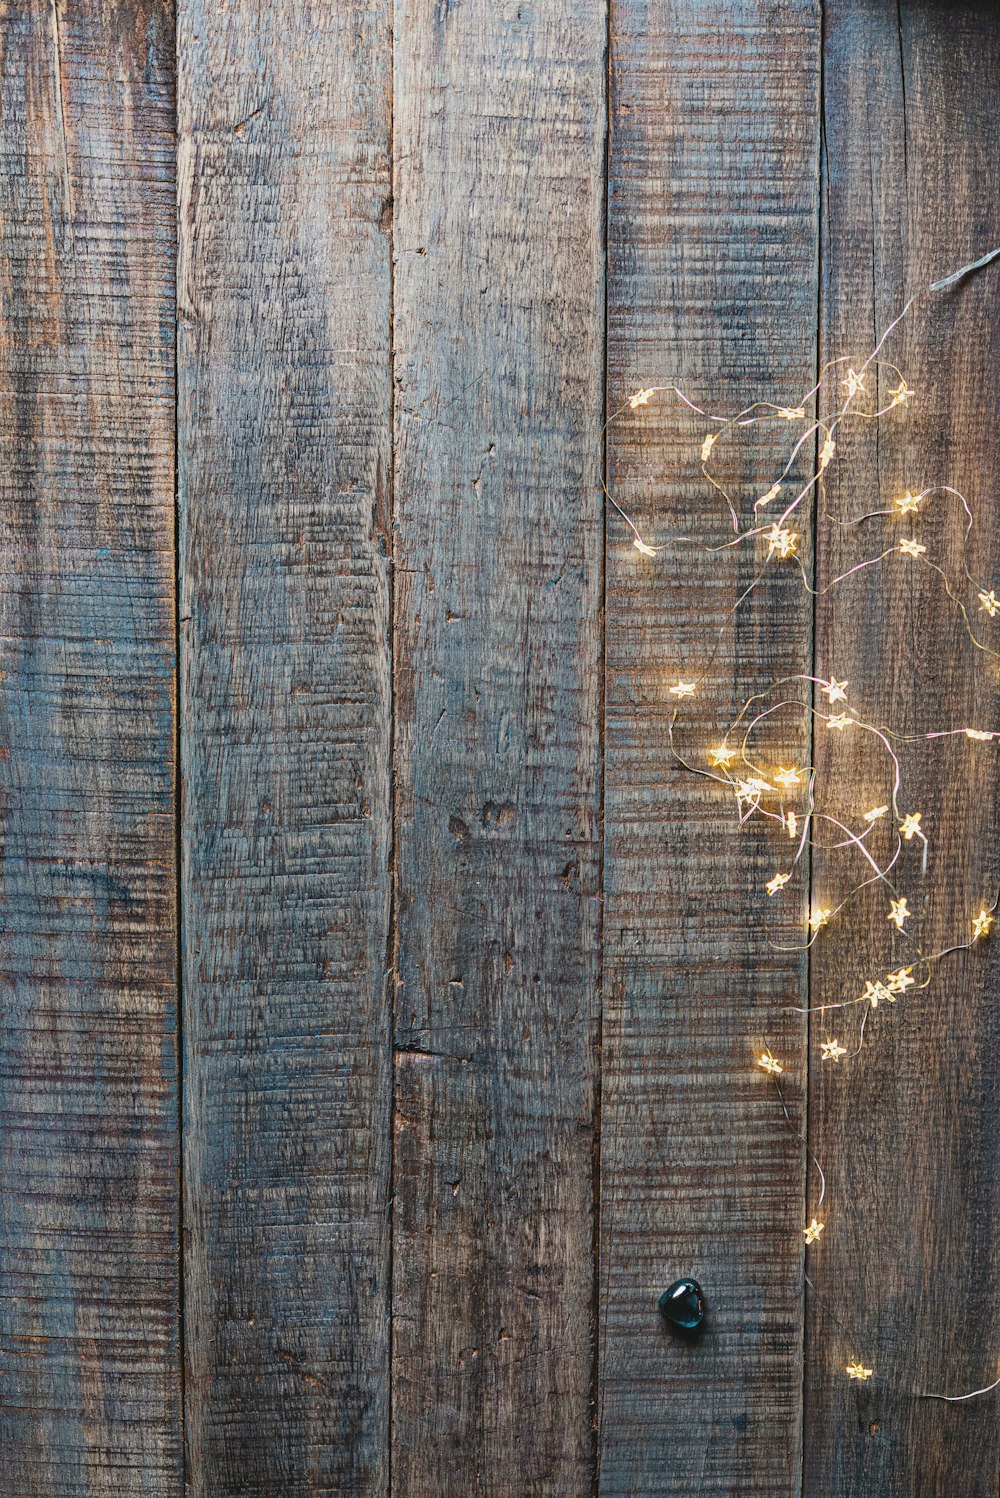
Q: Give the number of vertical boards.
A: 5